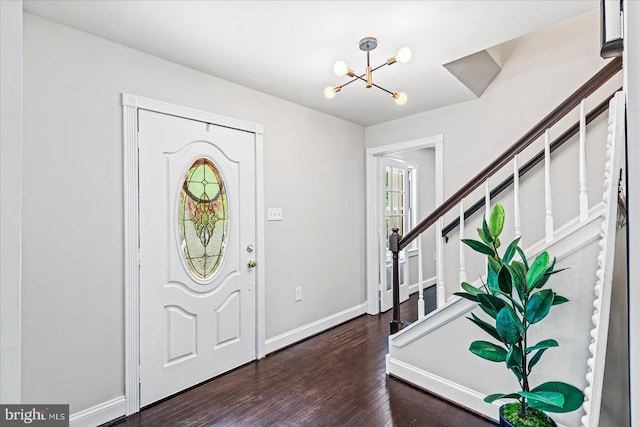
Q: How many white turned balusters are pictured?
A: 7